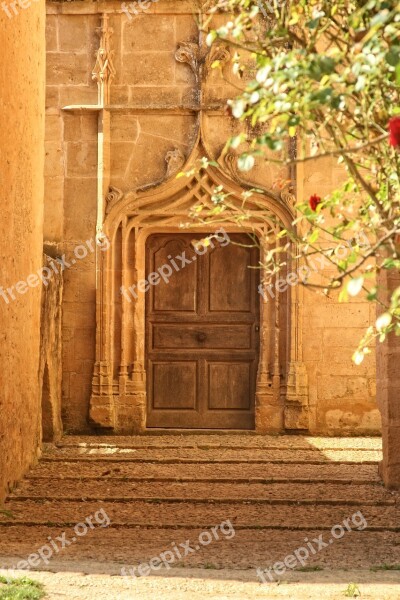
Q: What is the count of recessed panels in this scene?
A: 5